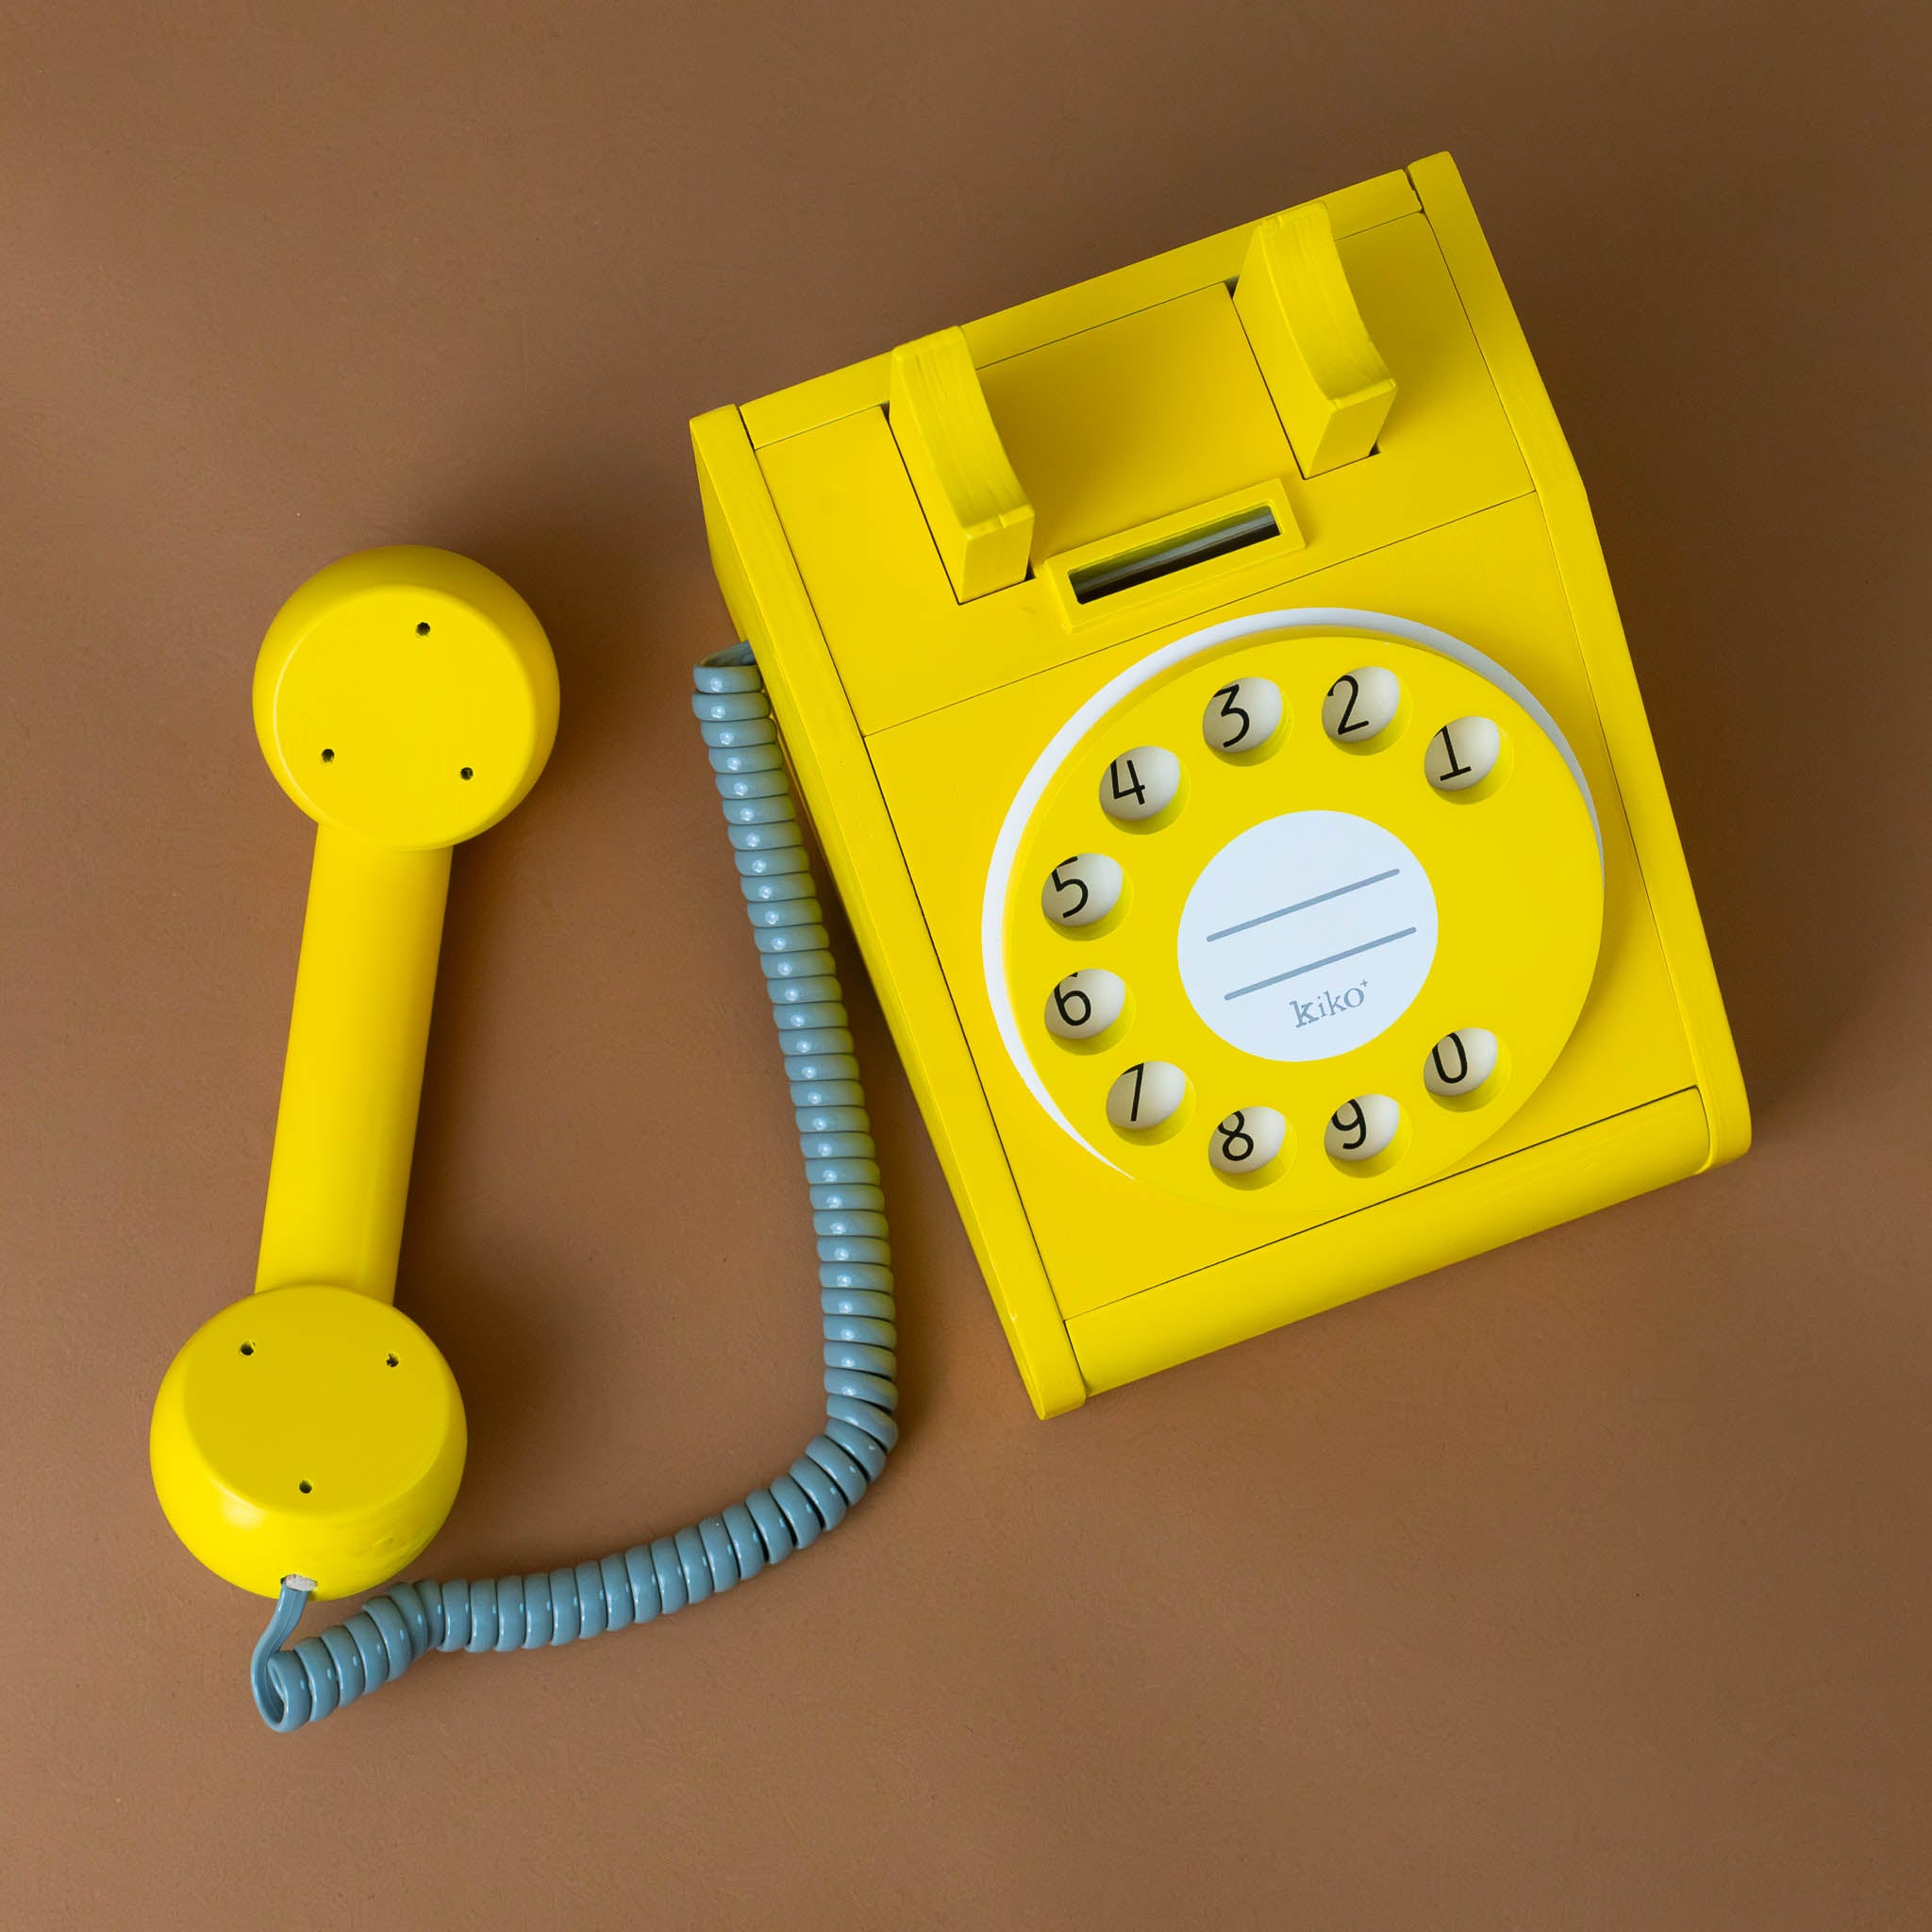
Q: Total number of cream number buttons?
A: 10